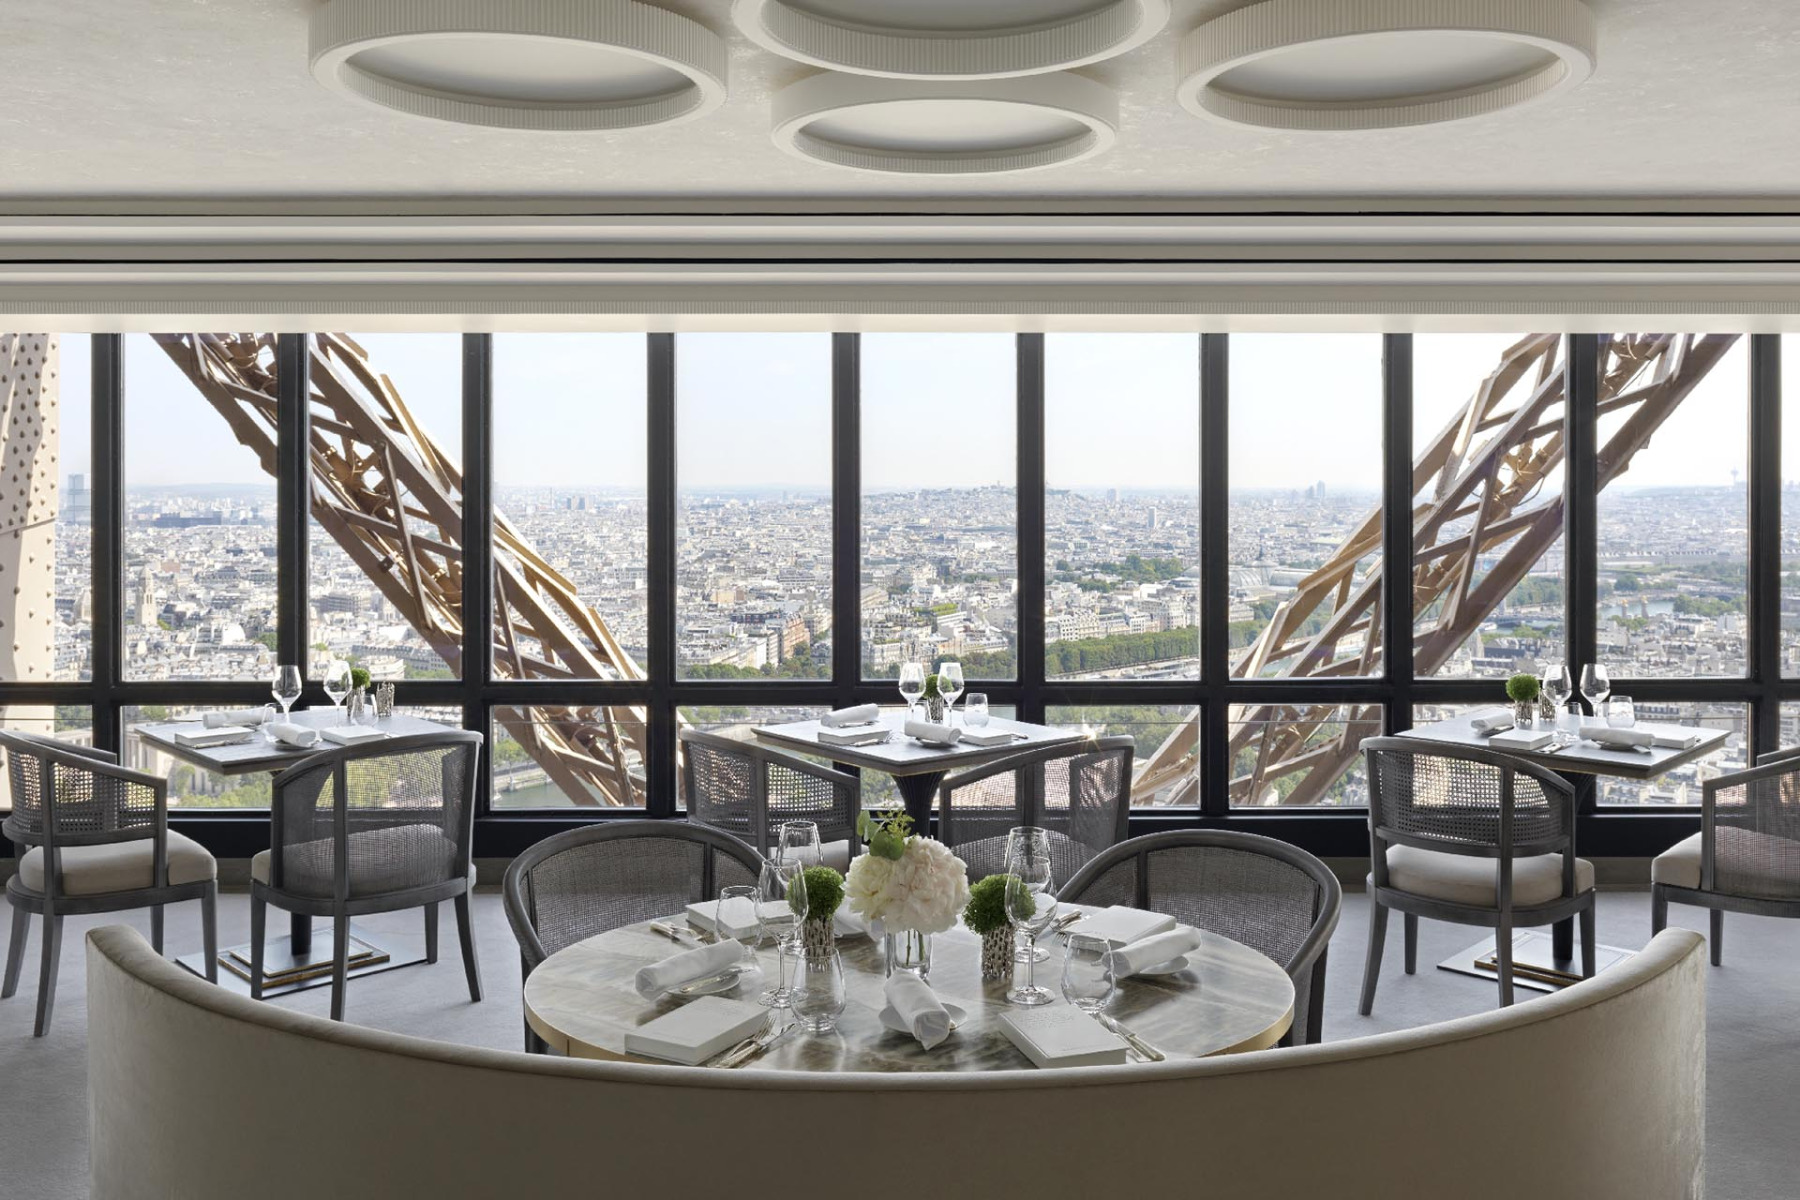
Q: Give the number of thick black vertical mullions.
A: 10